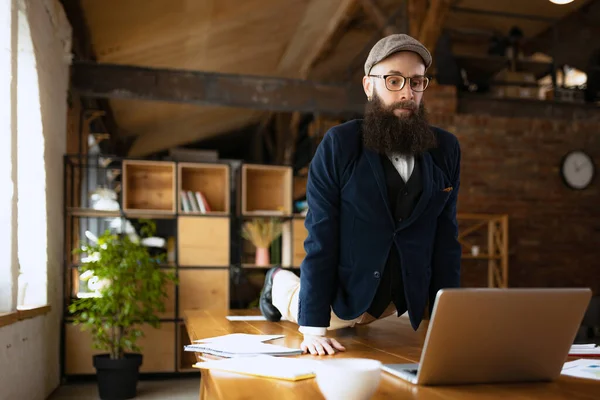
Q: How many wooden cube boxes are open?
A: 3